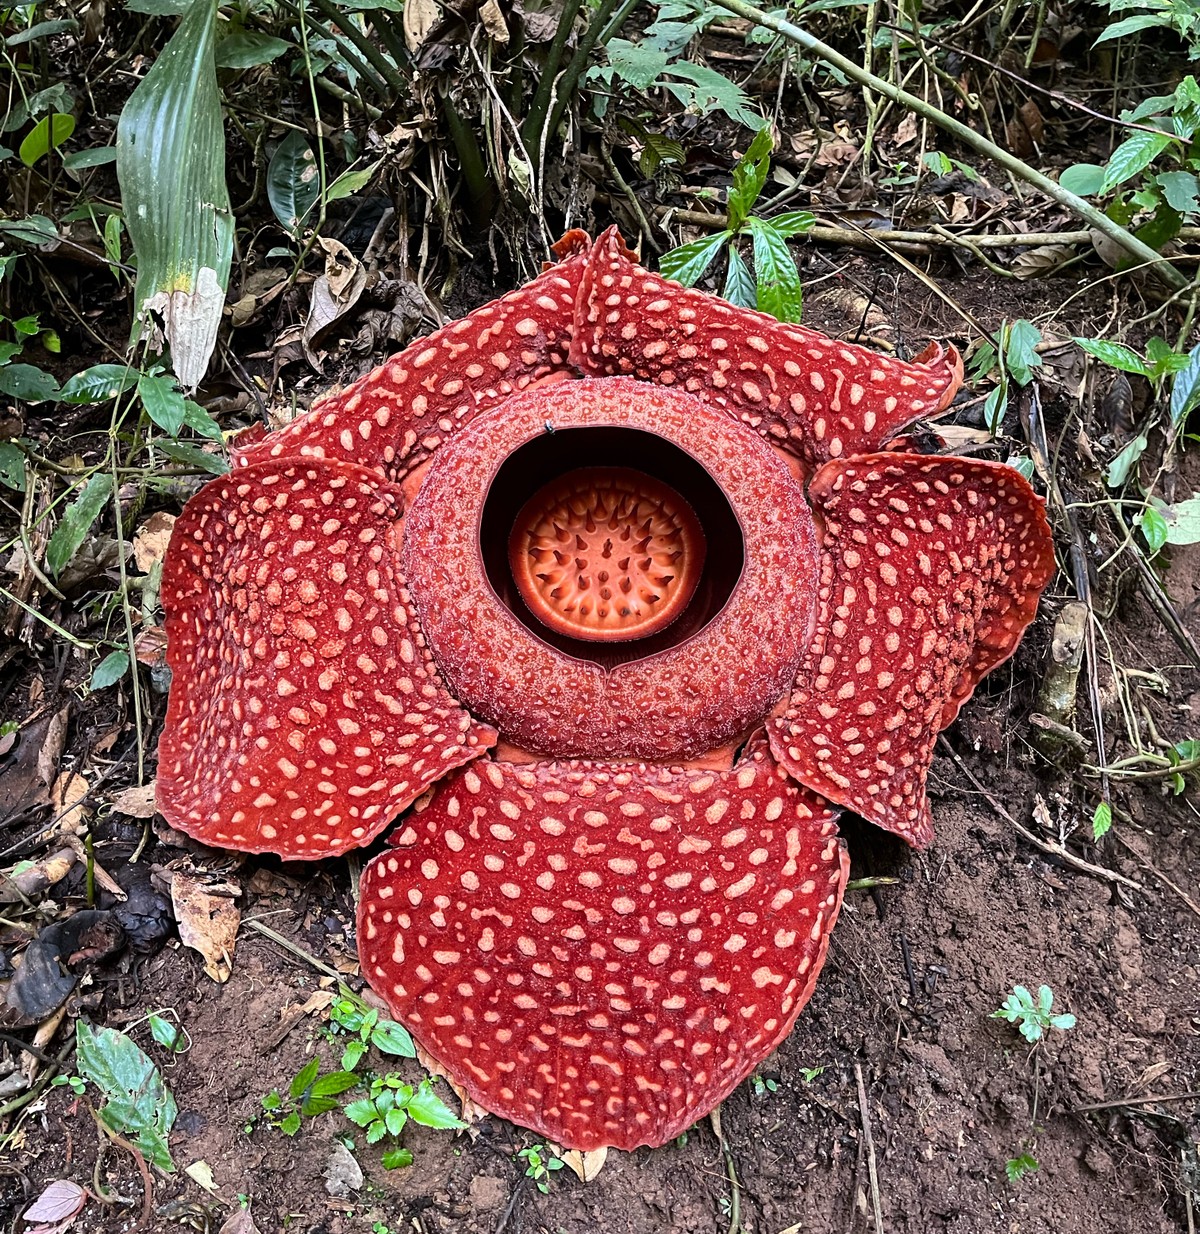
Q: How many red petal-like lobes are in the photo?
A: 5